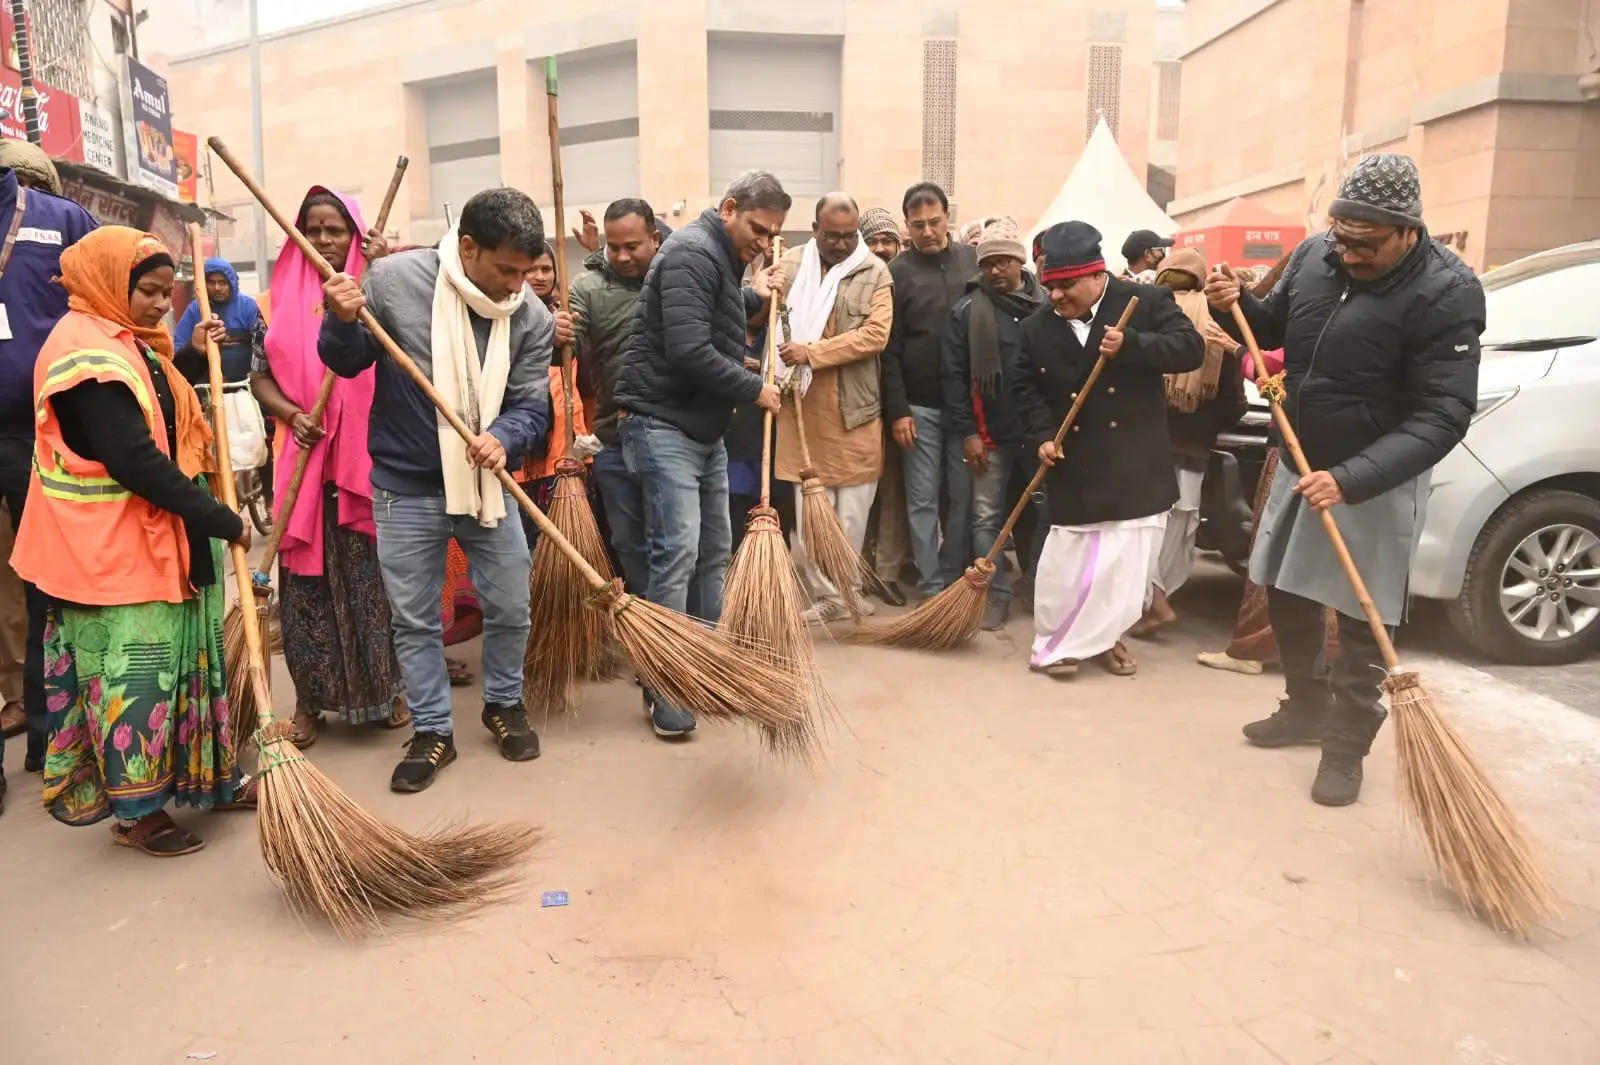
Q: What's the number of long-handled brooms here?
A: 8